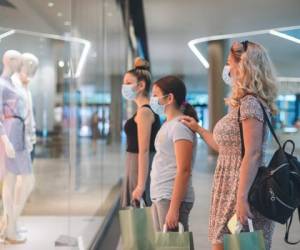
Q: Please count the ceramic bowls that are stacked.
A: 0